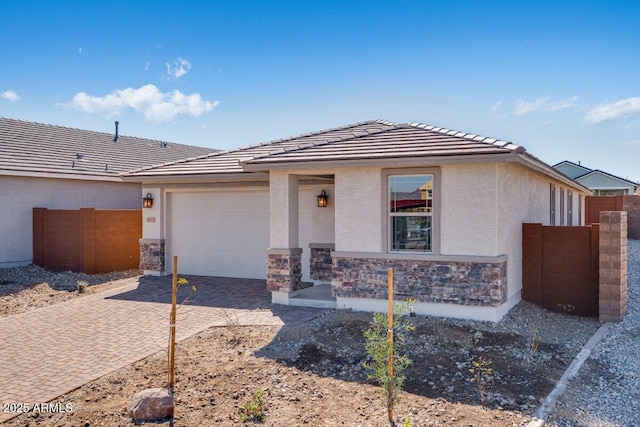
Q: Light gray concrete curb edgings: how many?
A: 1